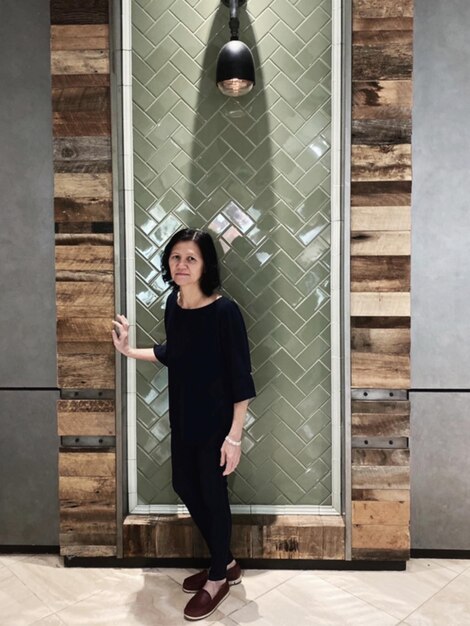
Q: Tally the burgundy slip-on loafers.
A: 2